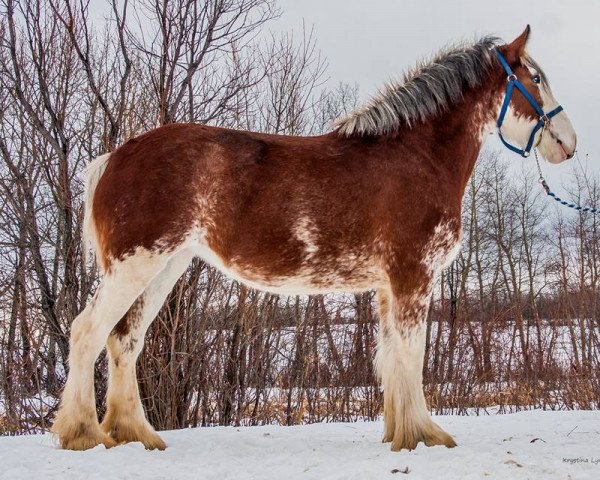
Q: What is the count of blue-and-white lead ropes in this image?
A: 1